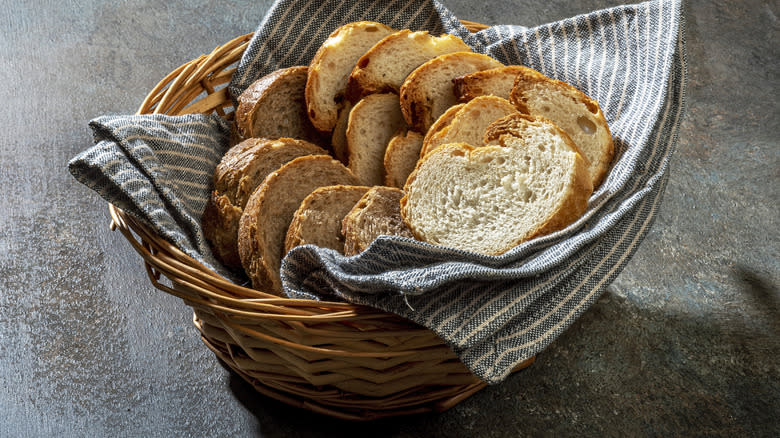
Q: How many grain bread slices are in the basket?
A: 5